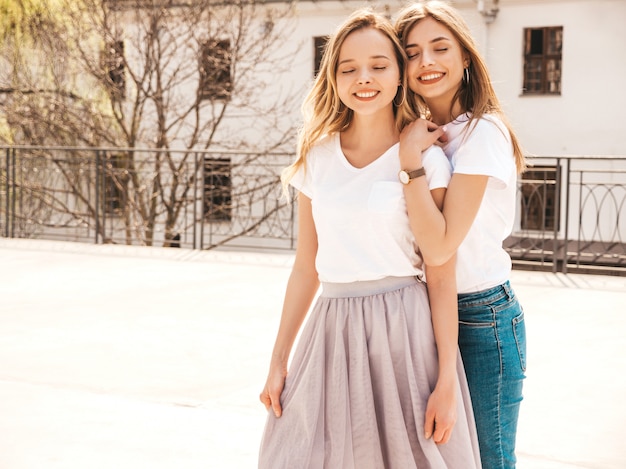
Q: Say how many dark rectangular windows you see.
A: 7